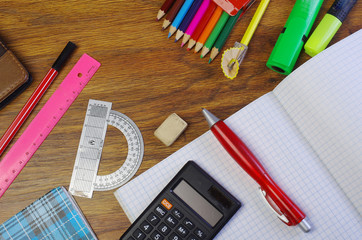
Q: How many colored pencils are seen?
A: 10